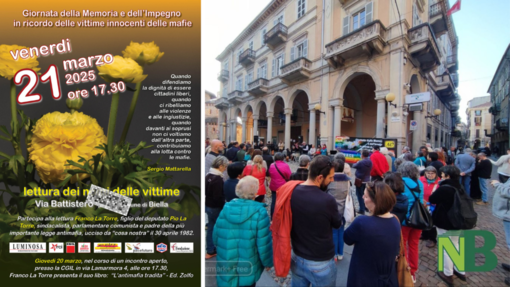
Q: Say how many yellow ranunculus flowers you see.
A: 4